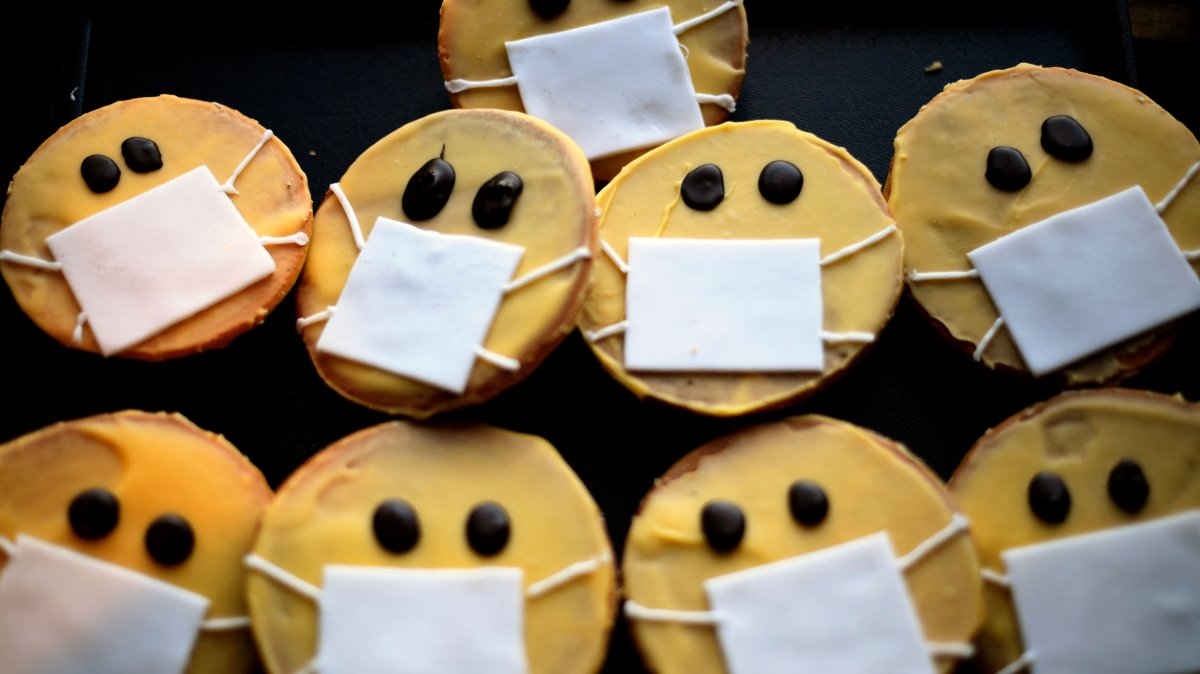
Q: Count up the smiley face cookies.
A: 9